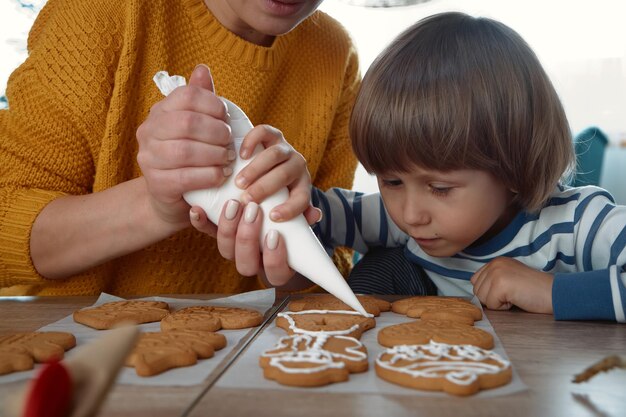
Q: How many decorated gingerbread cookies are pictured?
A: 3